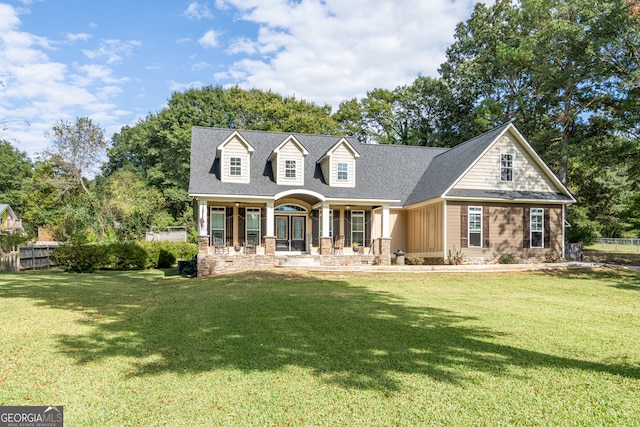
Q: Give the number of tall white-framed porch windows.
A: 4